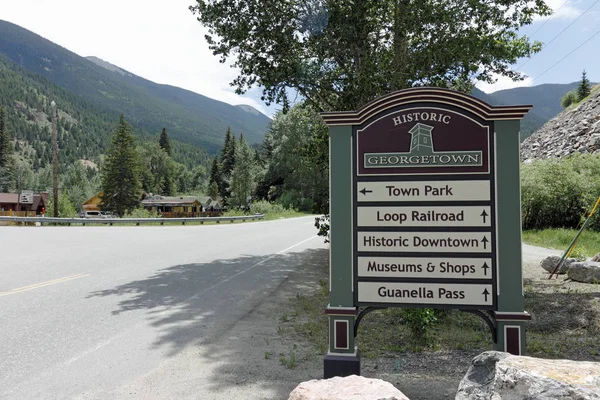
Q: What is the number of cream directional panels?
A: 5